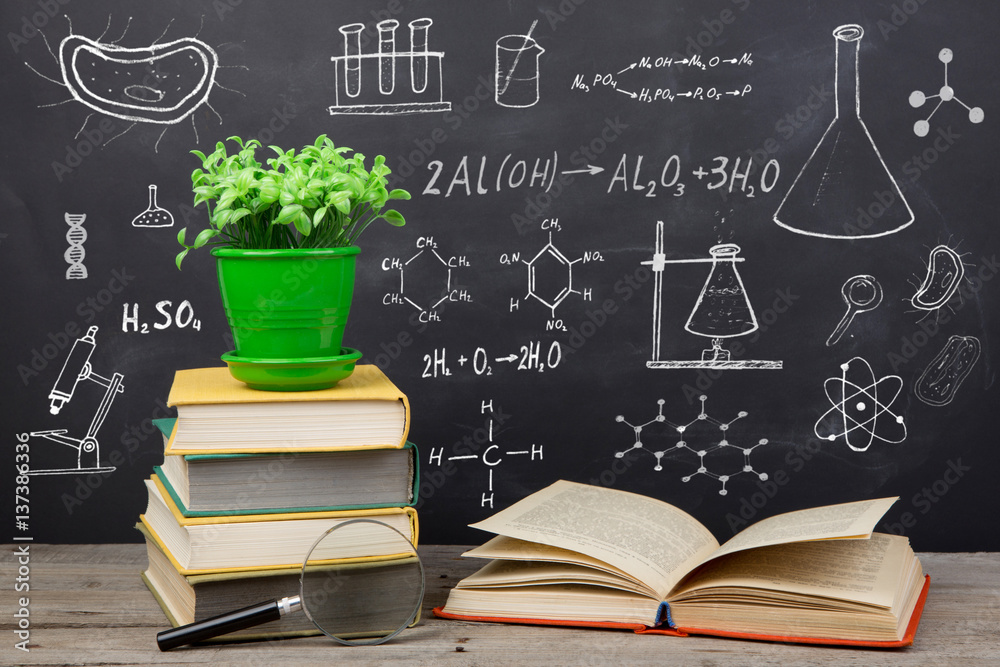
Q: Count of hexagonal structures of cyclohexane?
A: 1